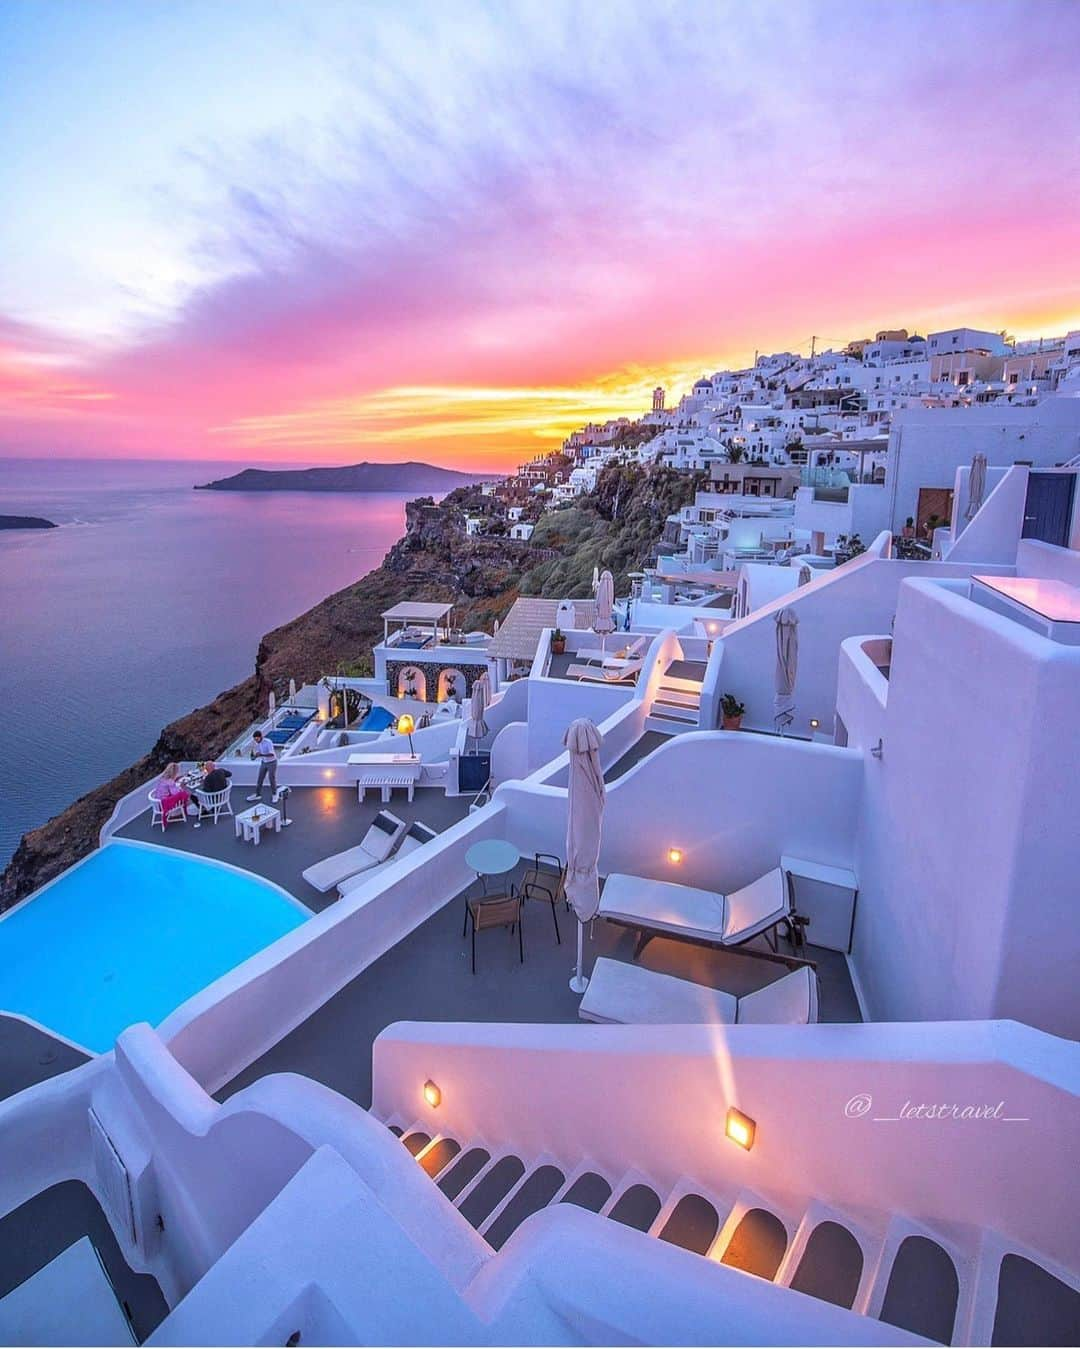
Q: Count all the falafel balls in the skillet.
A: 0